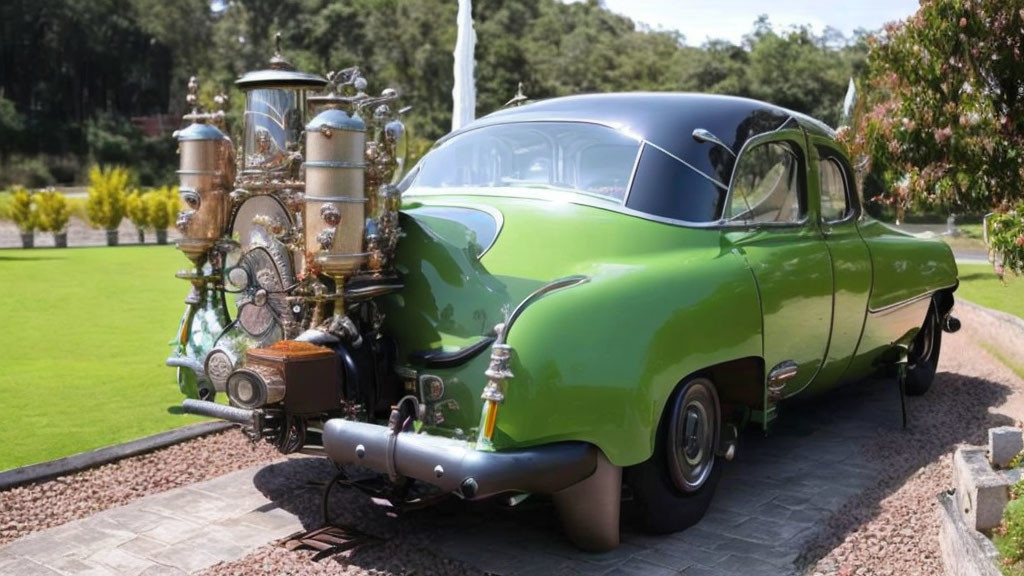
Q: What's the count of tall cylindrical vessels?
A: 3